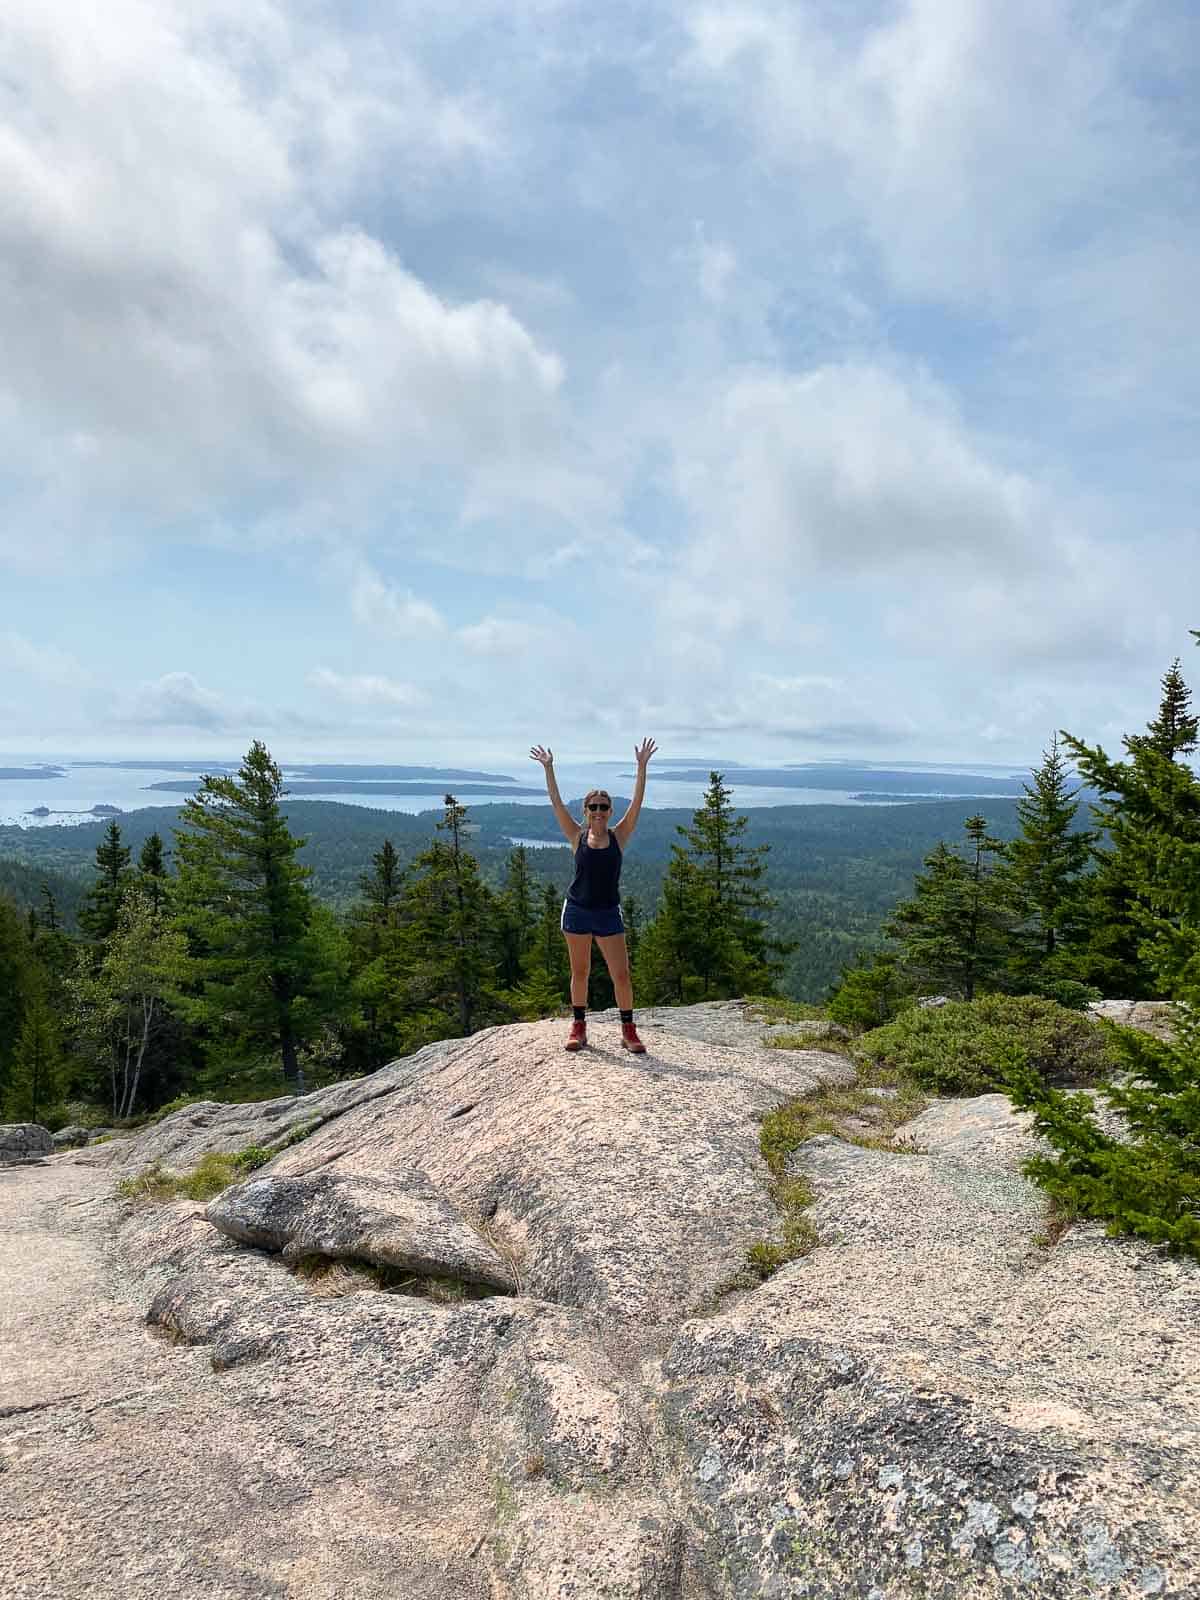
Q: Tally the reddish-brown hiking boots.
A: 2